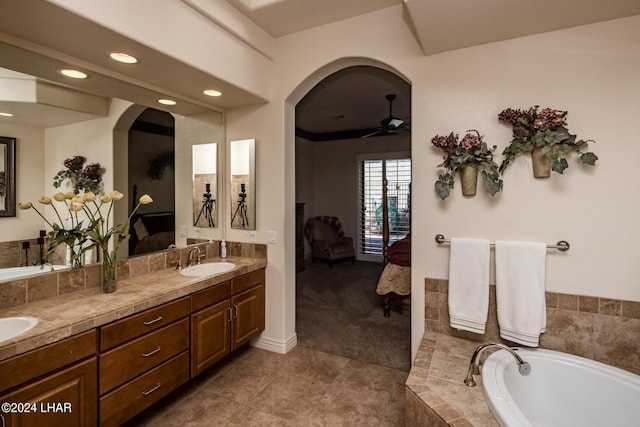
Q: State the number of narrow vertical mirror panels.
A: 2